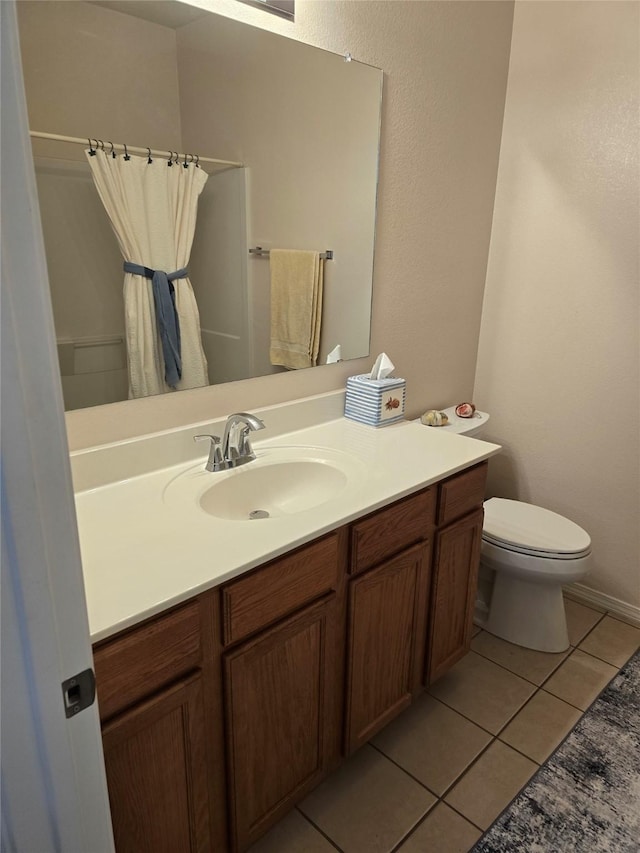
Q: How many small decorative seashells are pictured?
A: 2